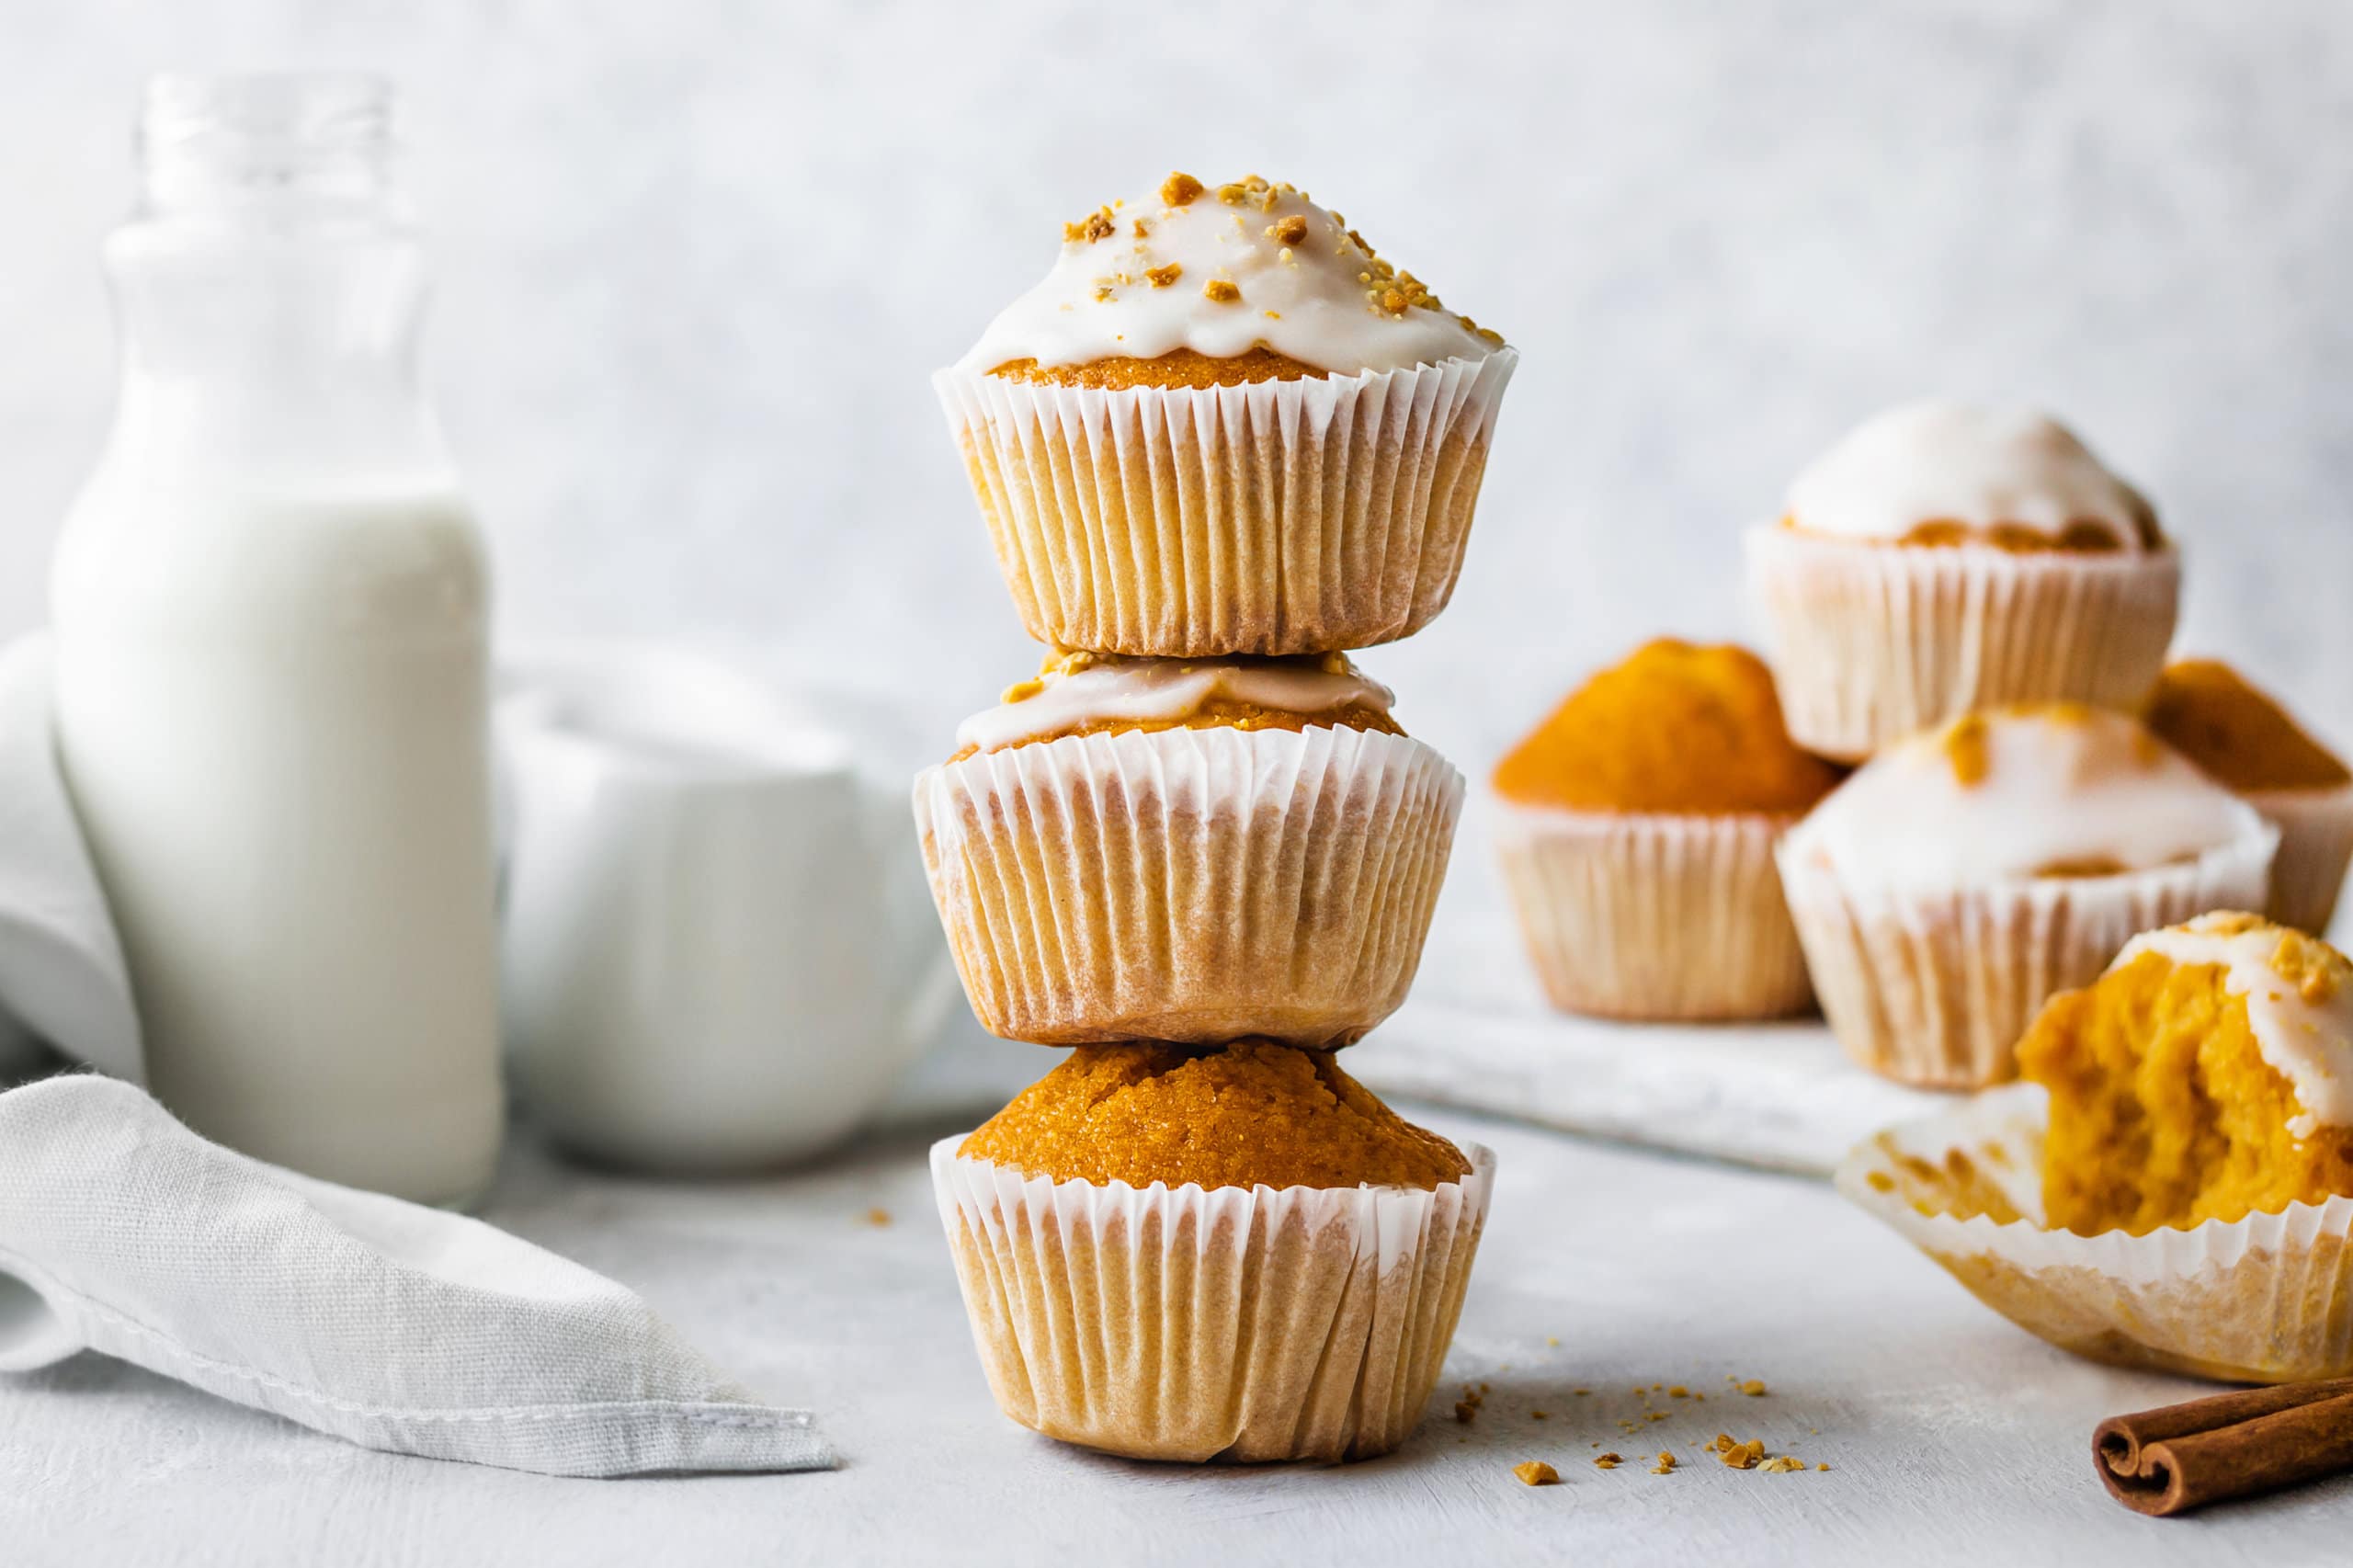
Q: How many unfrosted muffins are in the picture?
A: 3